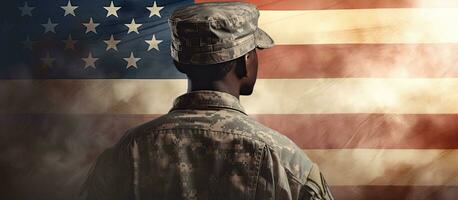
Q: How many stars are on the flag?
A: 14